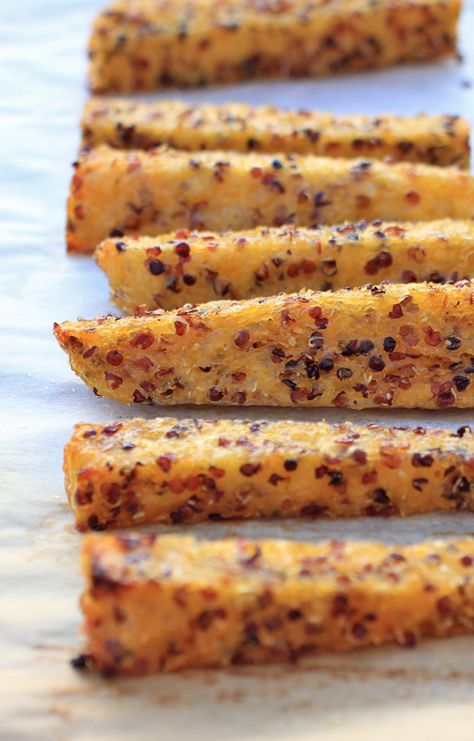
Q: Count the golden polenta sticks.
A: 7